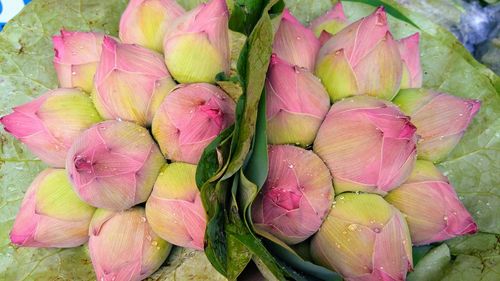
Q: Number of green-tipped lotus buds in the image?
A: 0